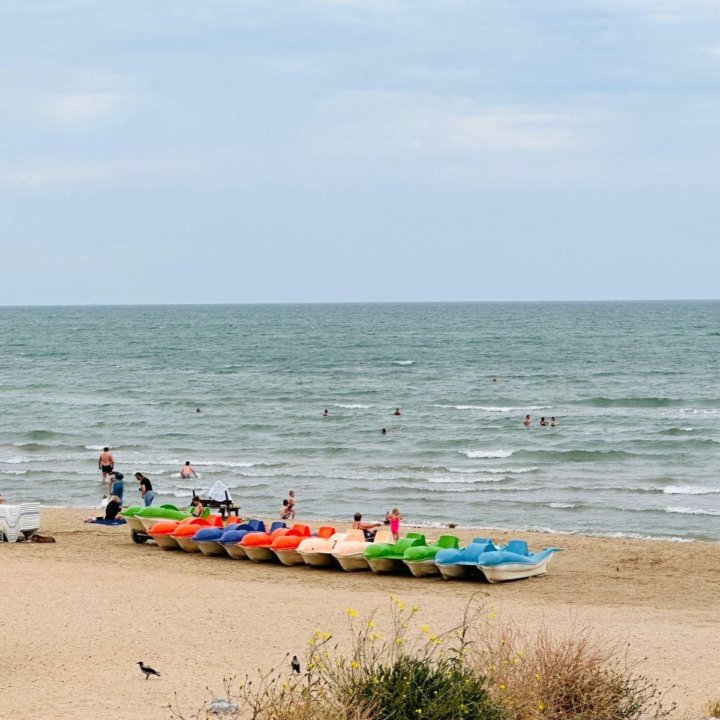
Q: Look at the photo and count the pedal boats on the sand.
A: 7